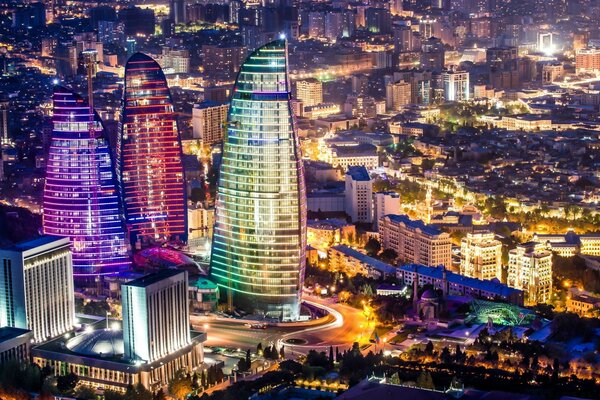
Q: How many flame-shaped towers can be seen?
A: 3